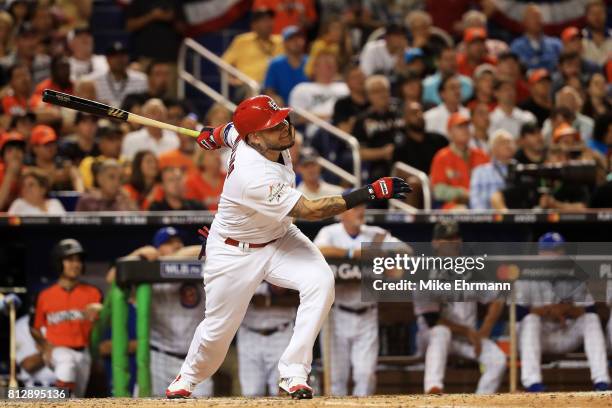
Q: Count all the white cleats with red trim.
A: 2